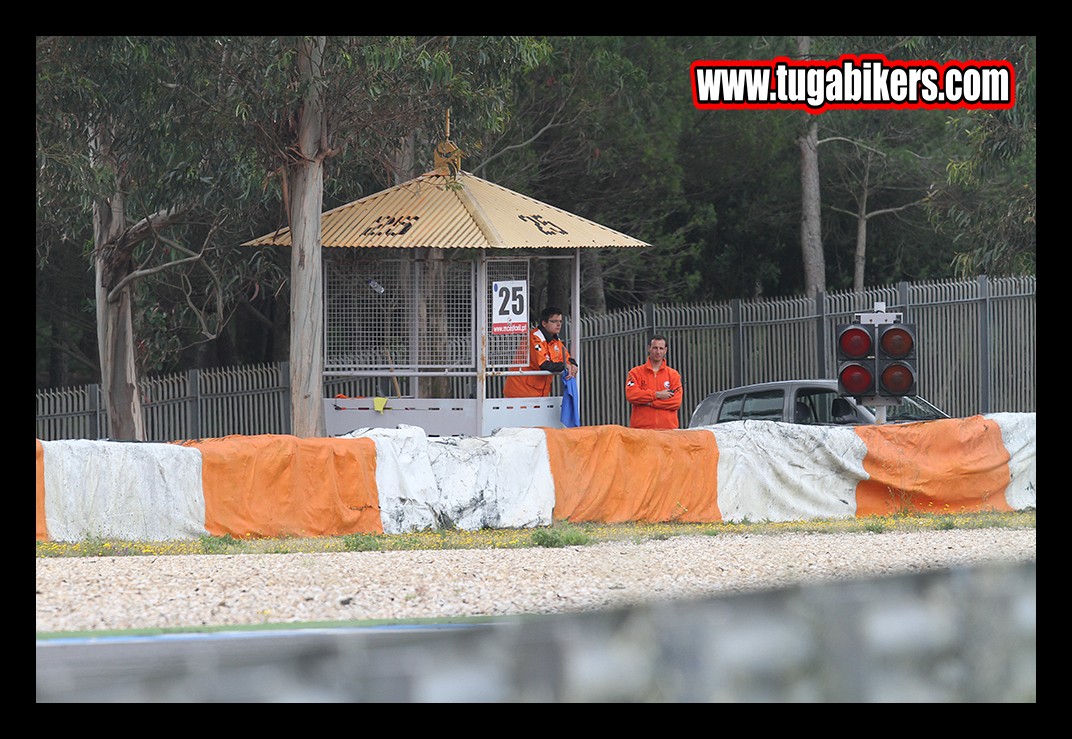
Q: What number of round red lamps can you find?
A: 4